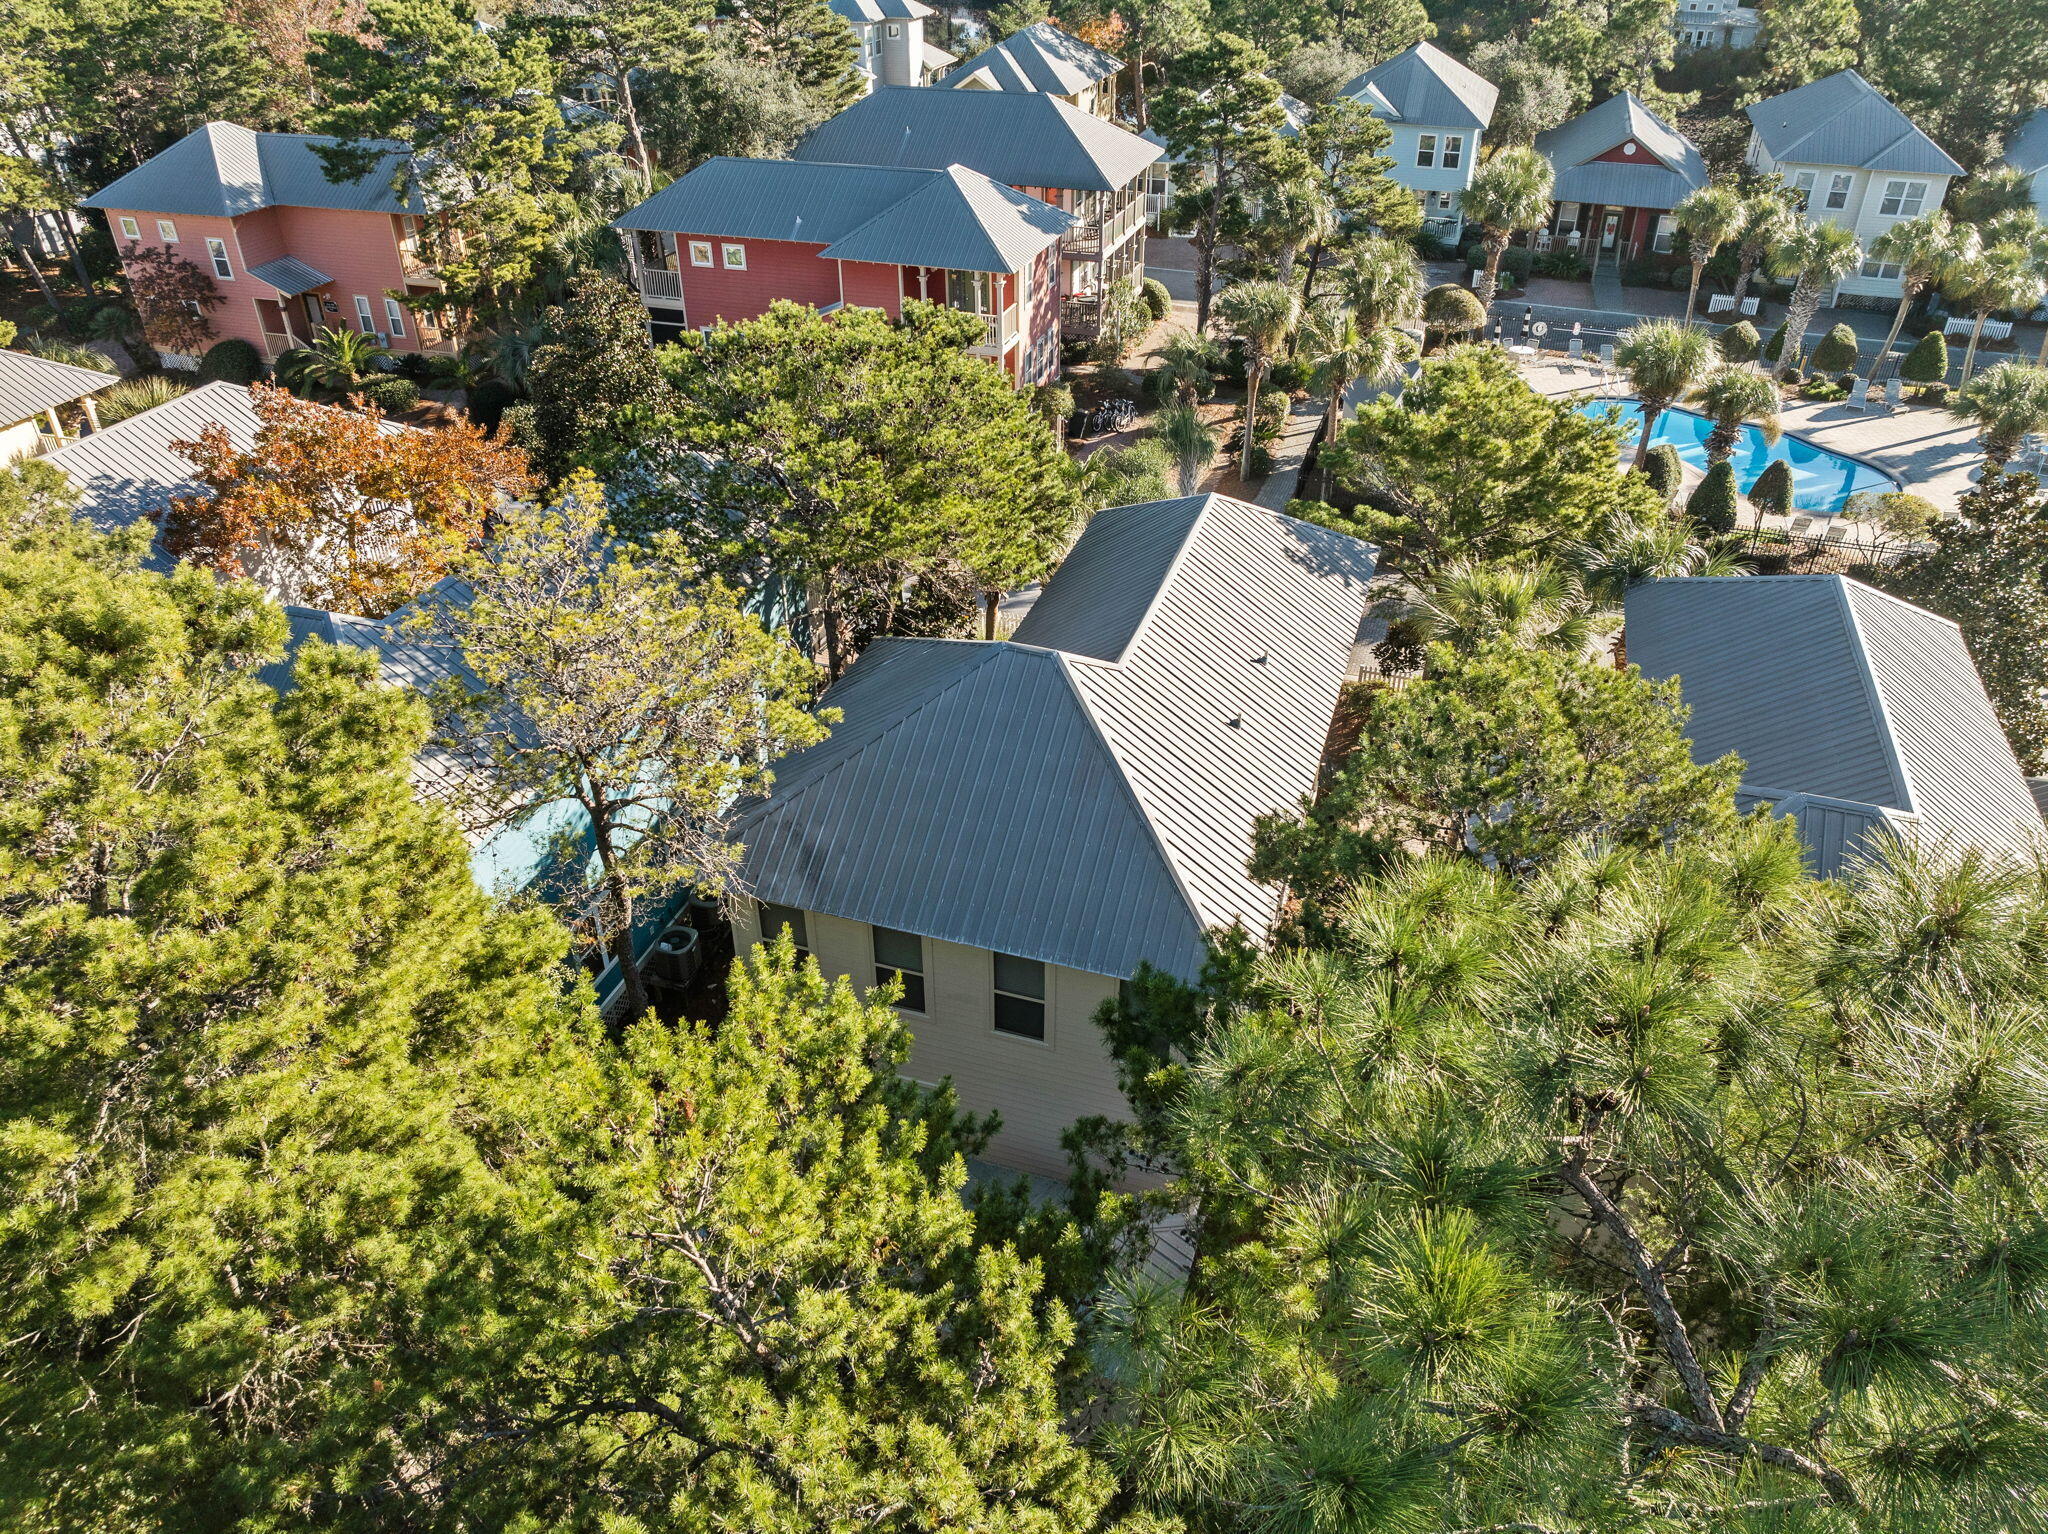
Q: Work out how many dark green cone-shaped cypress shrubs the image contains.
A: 7